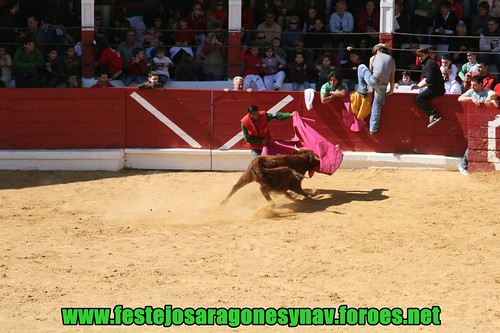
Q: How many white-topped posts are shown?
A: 3